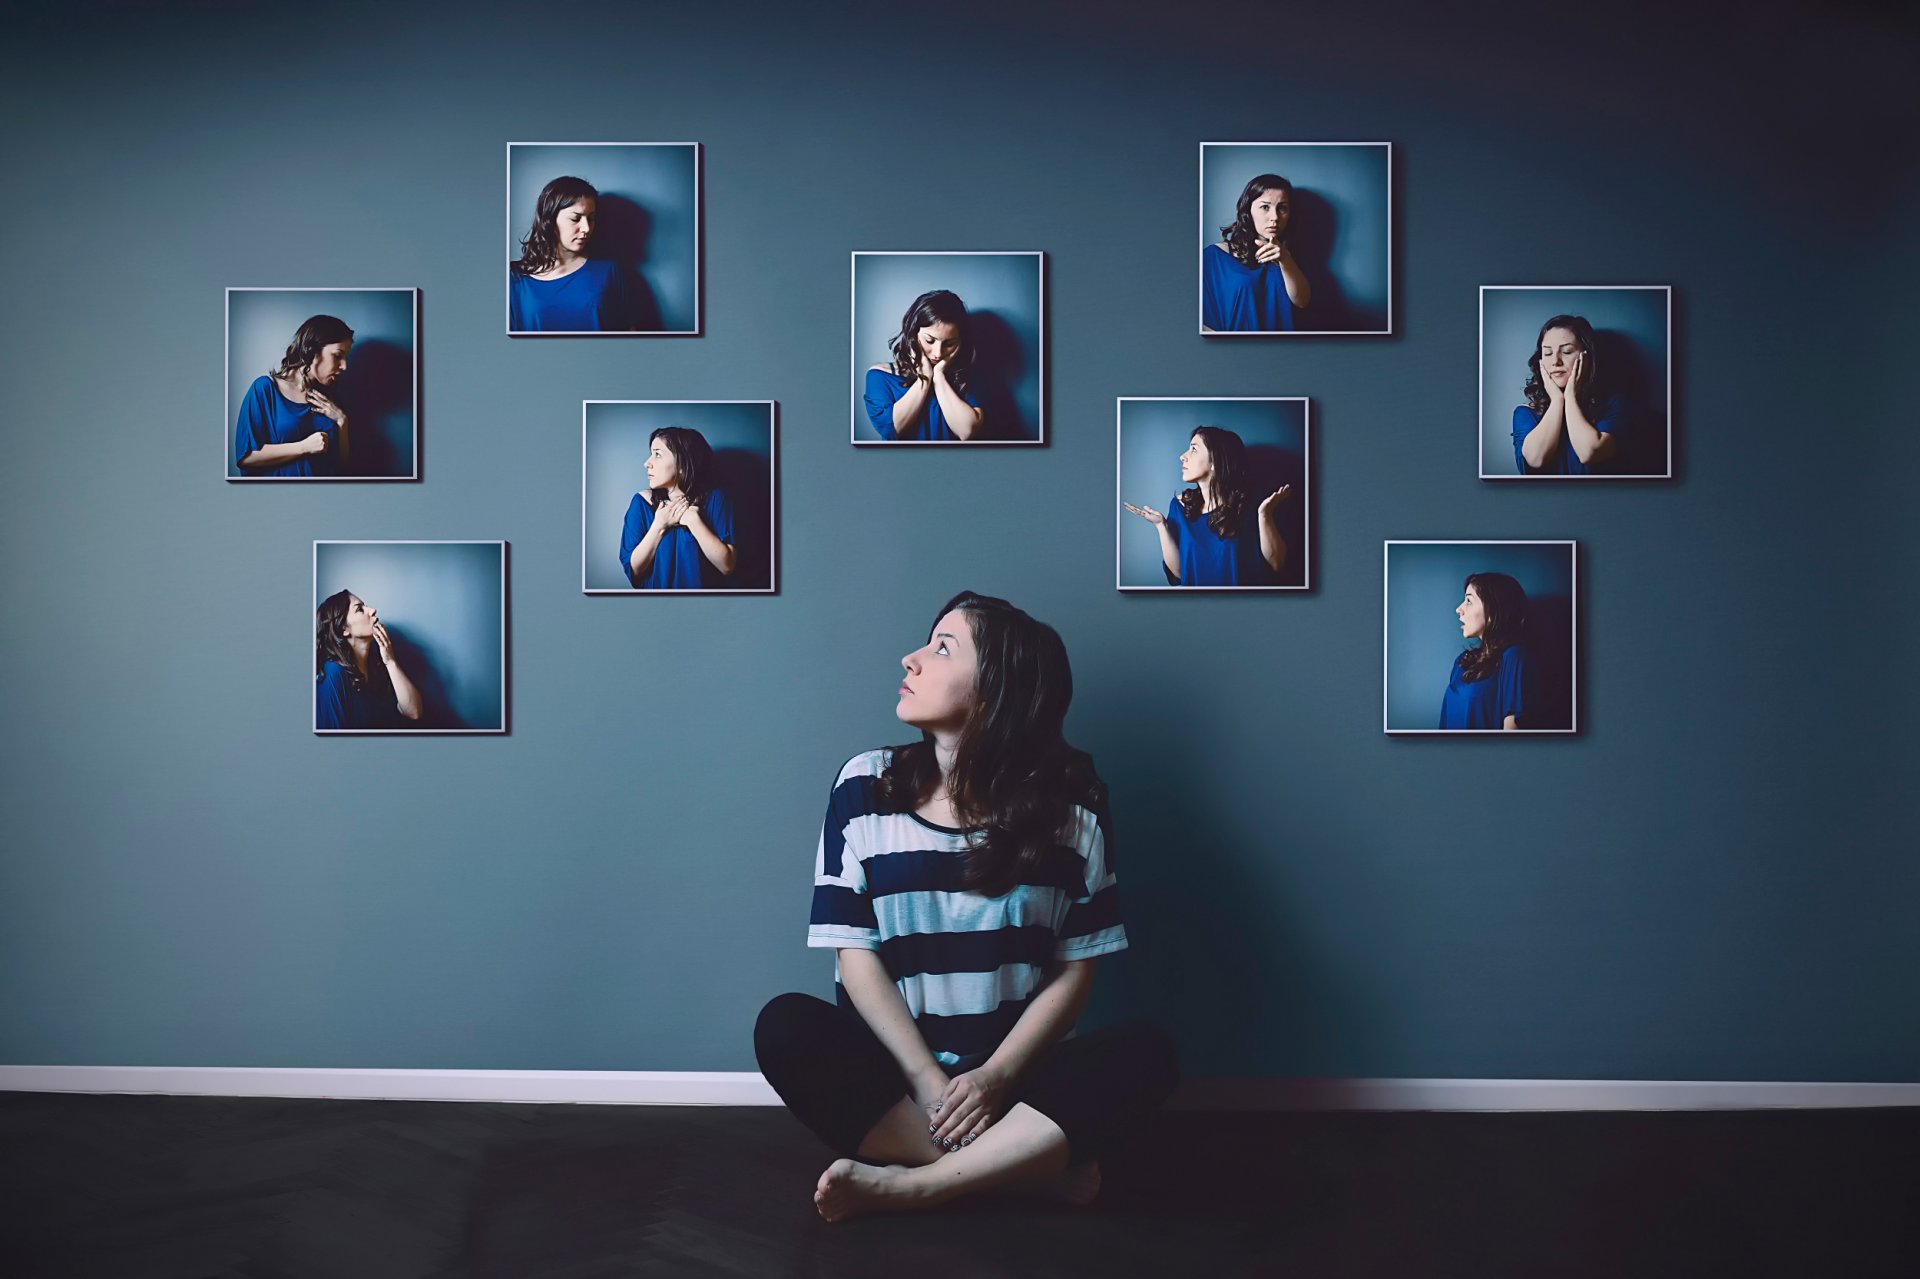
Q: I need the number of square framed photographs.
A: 9